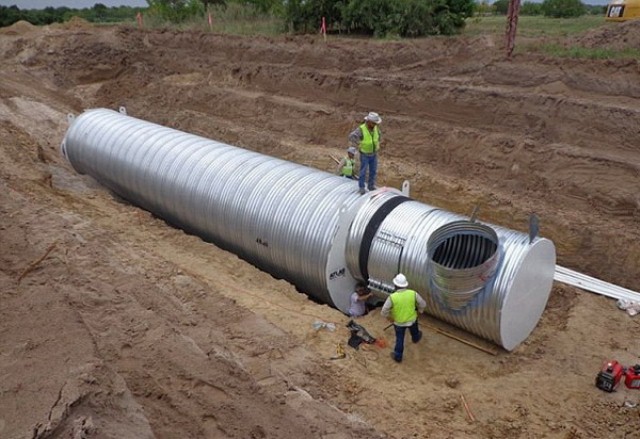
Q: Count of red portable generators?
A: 2